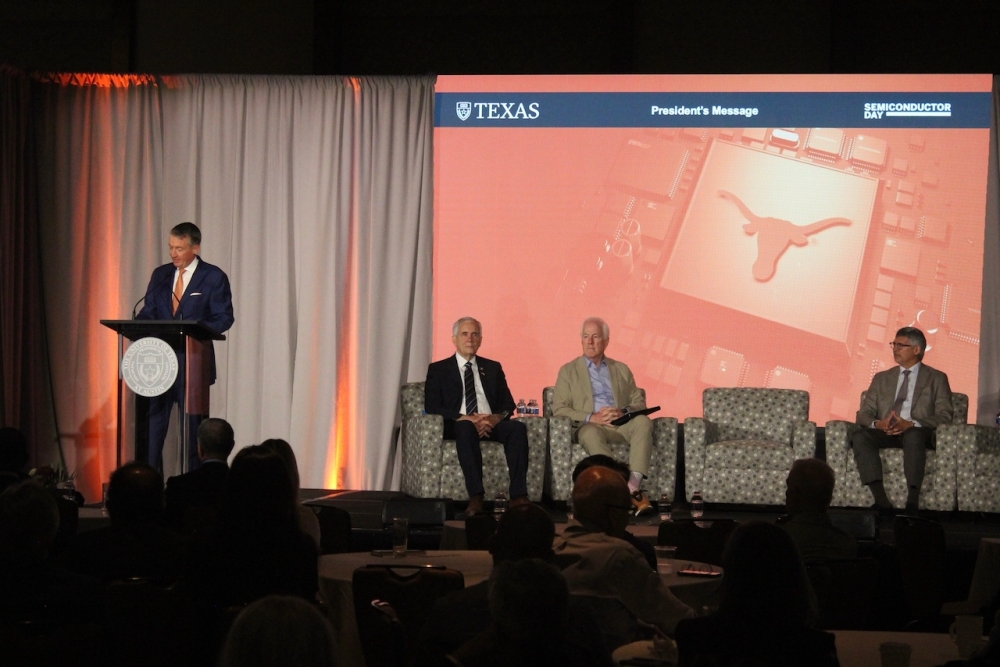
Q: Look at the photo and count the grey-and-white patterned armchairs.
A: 5